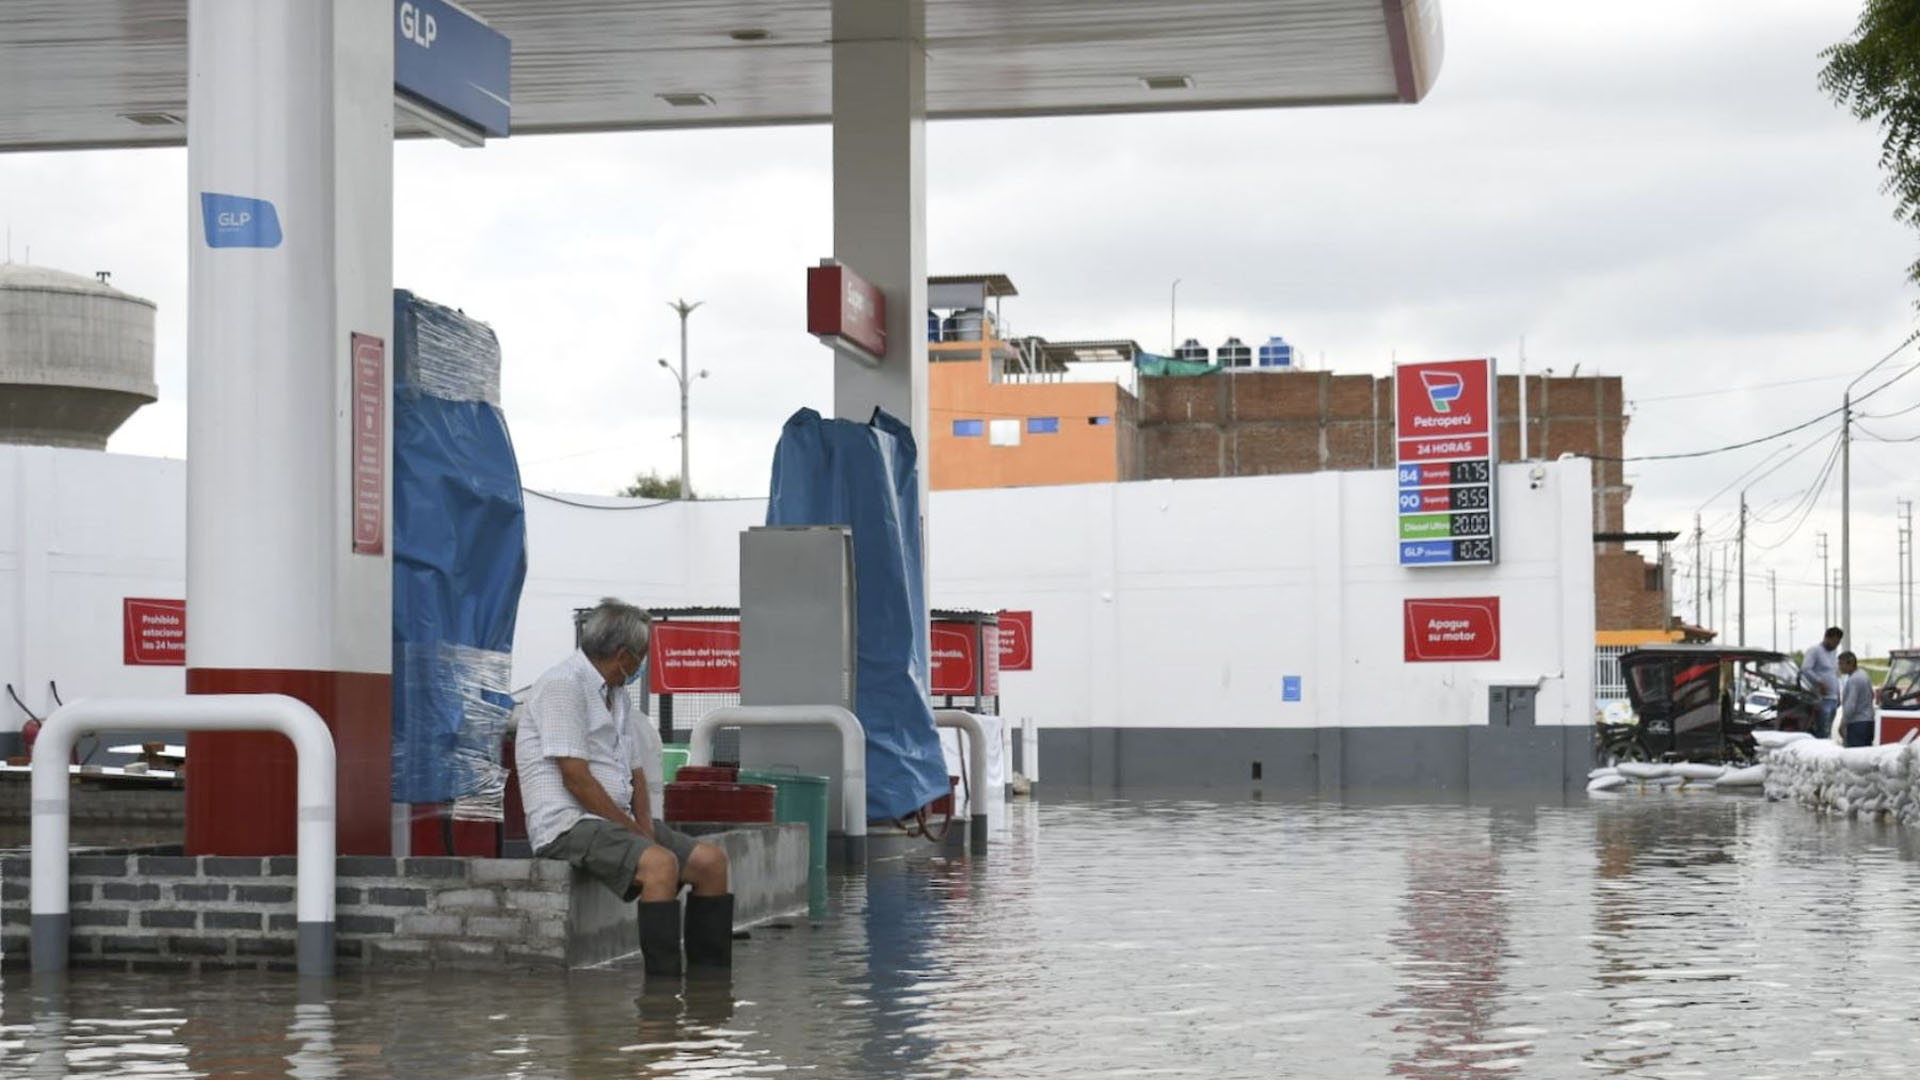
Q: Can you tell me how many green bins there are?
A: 1